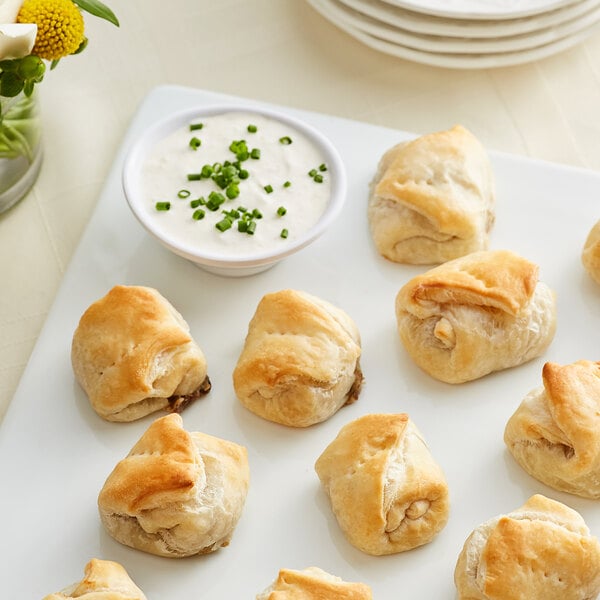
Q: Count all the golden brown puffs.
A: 11